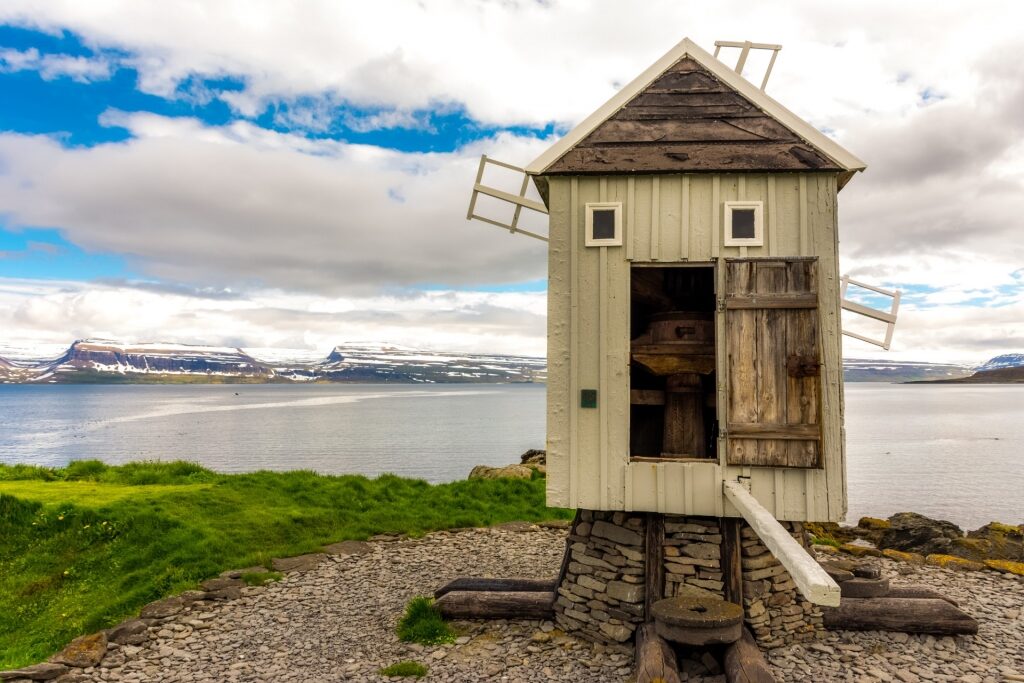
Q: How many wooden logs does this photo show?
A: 6